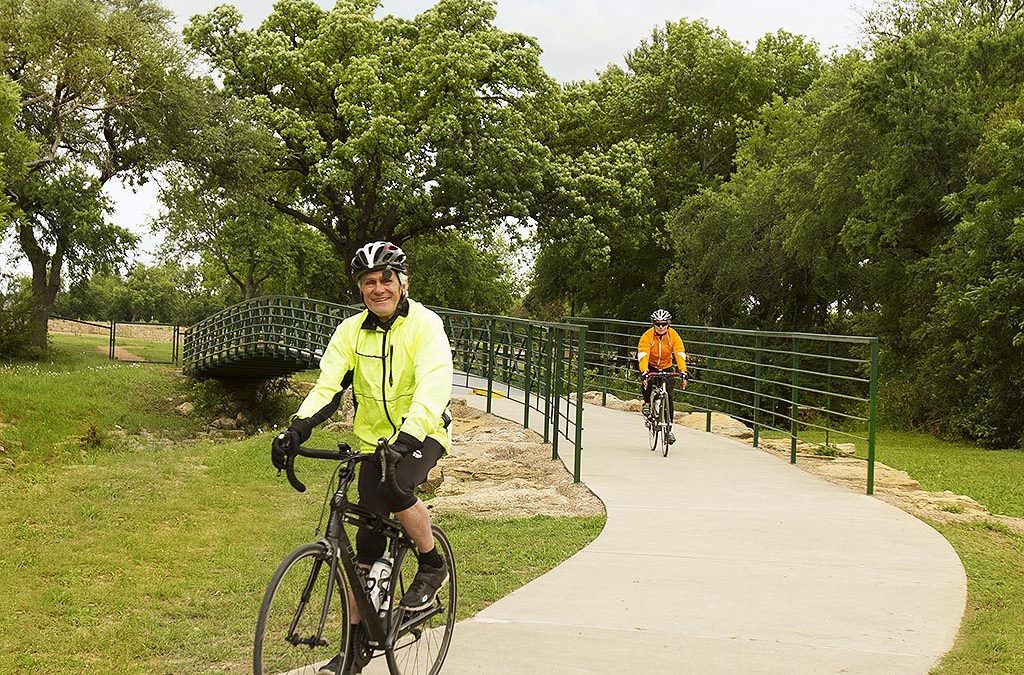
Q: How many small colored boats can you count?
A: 0